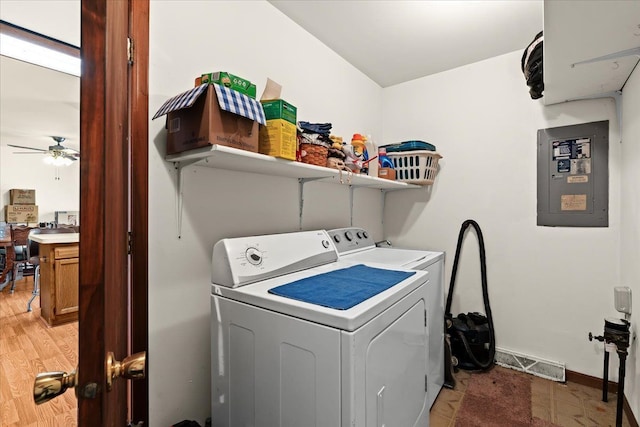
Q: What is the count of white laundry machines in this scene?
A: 2